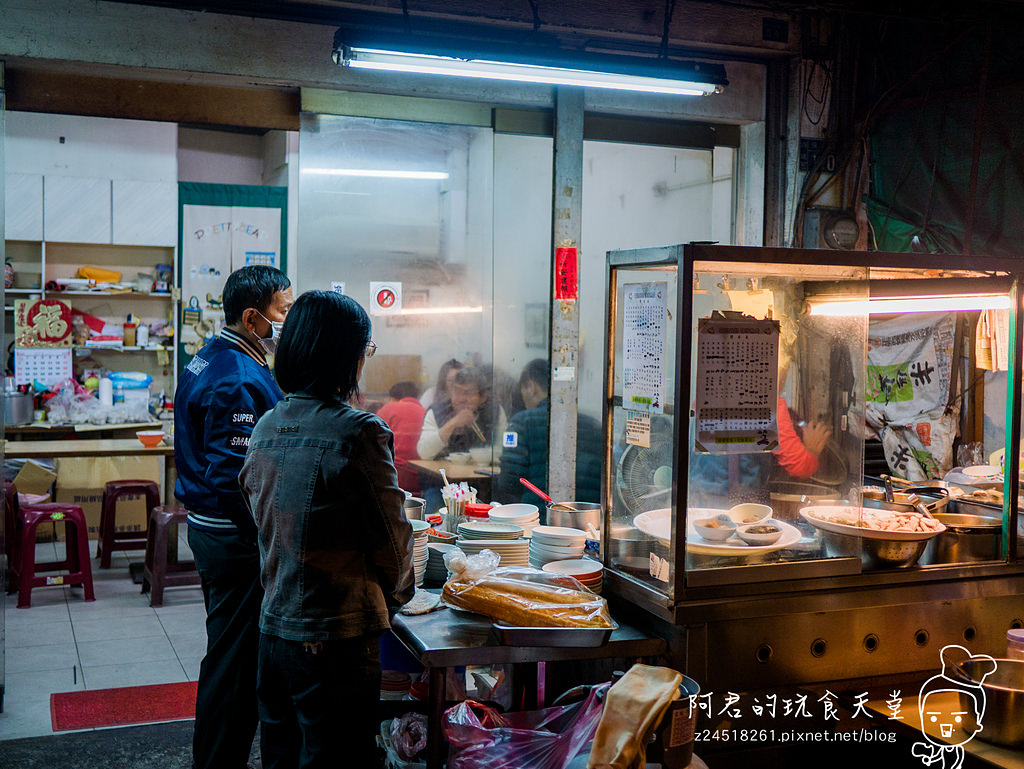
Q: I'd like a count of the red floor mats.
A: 1